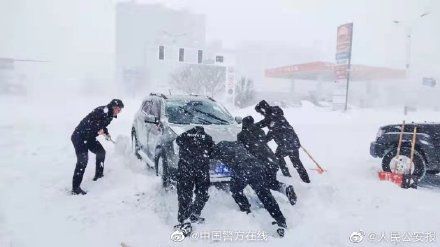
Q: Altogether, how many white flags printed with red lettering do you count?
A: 1